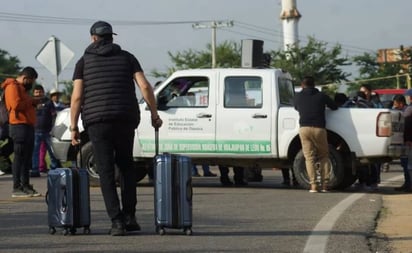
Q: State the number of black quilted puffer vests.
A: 1